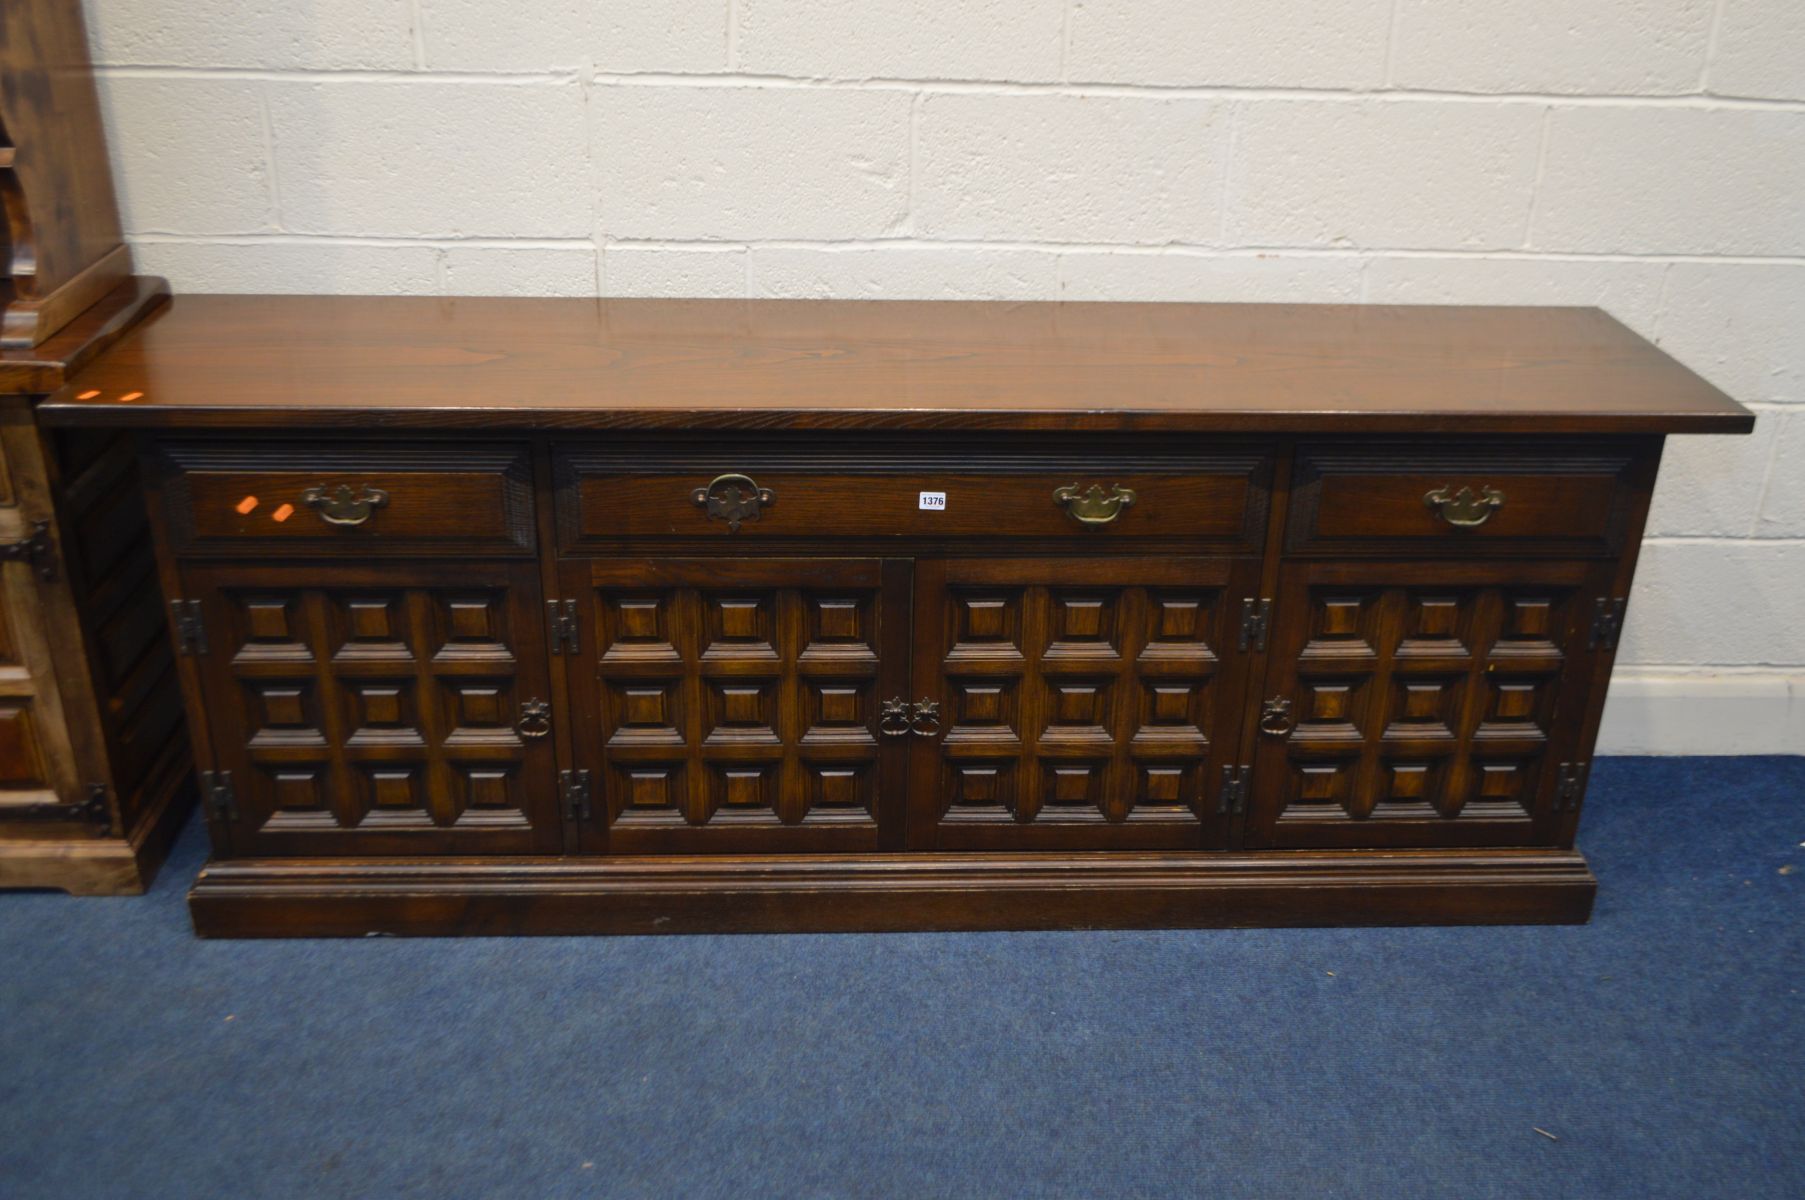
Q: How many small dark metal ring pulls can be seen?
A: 4